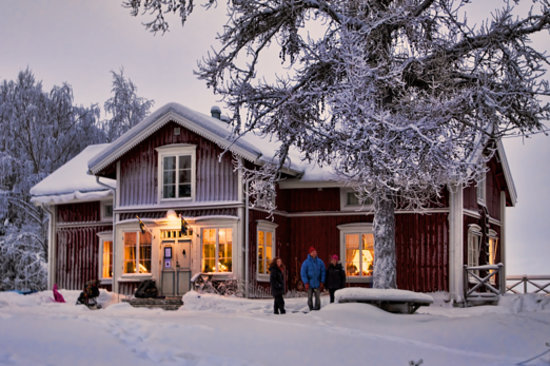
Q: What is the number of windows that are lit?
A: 6